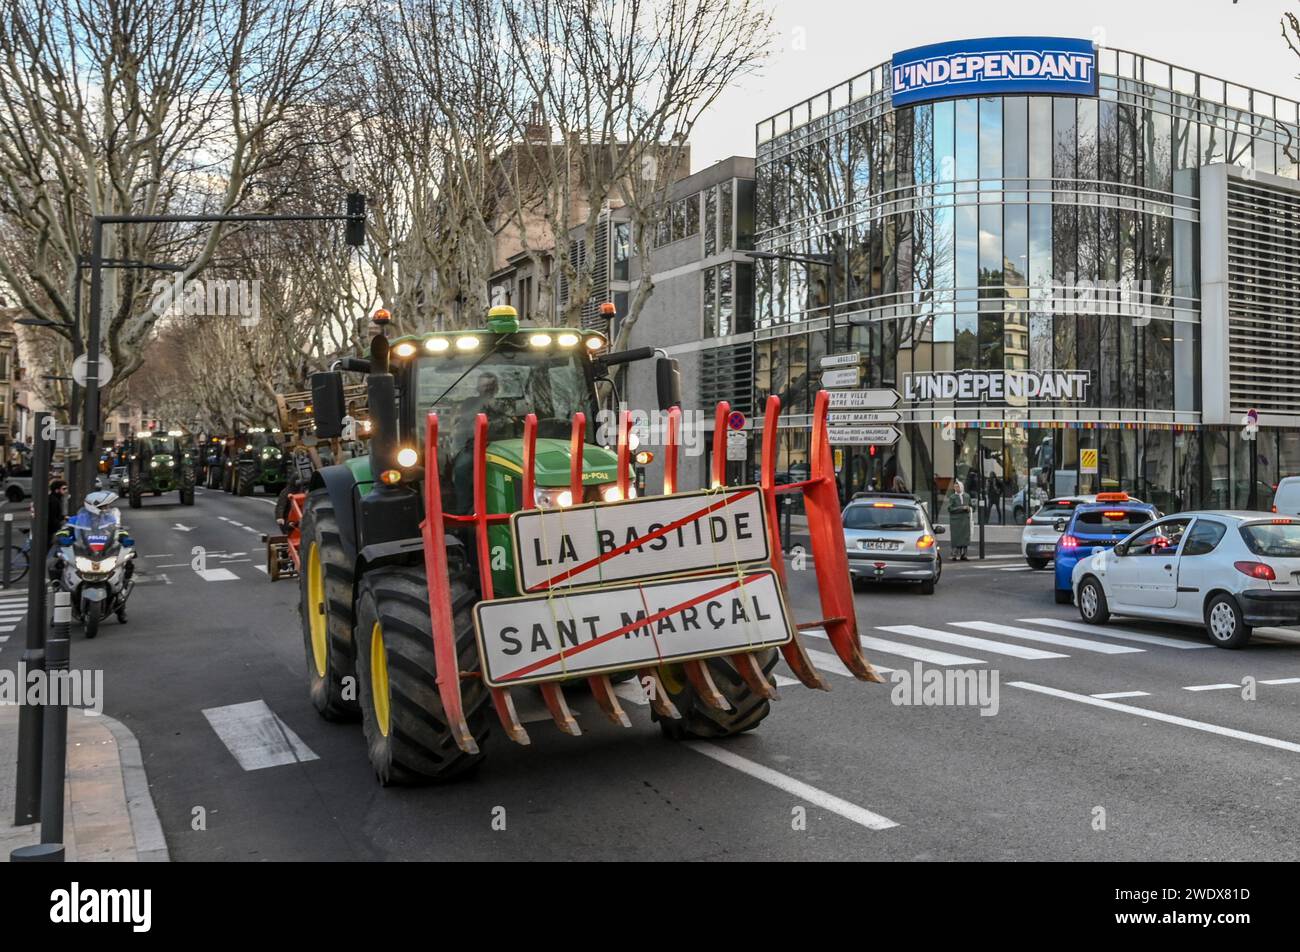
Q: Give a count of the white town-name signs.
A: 2